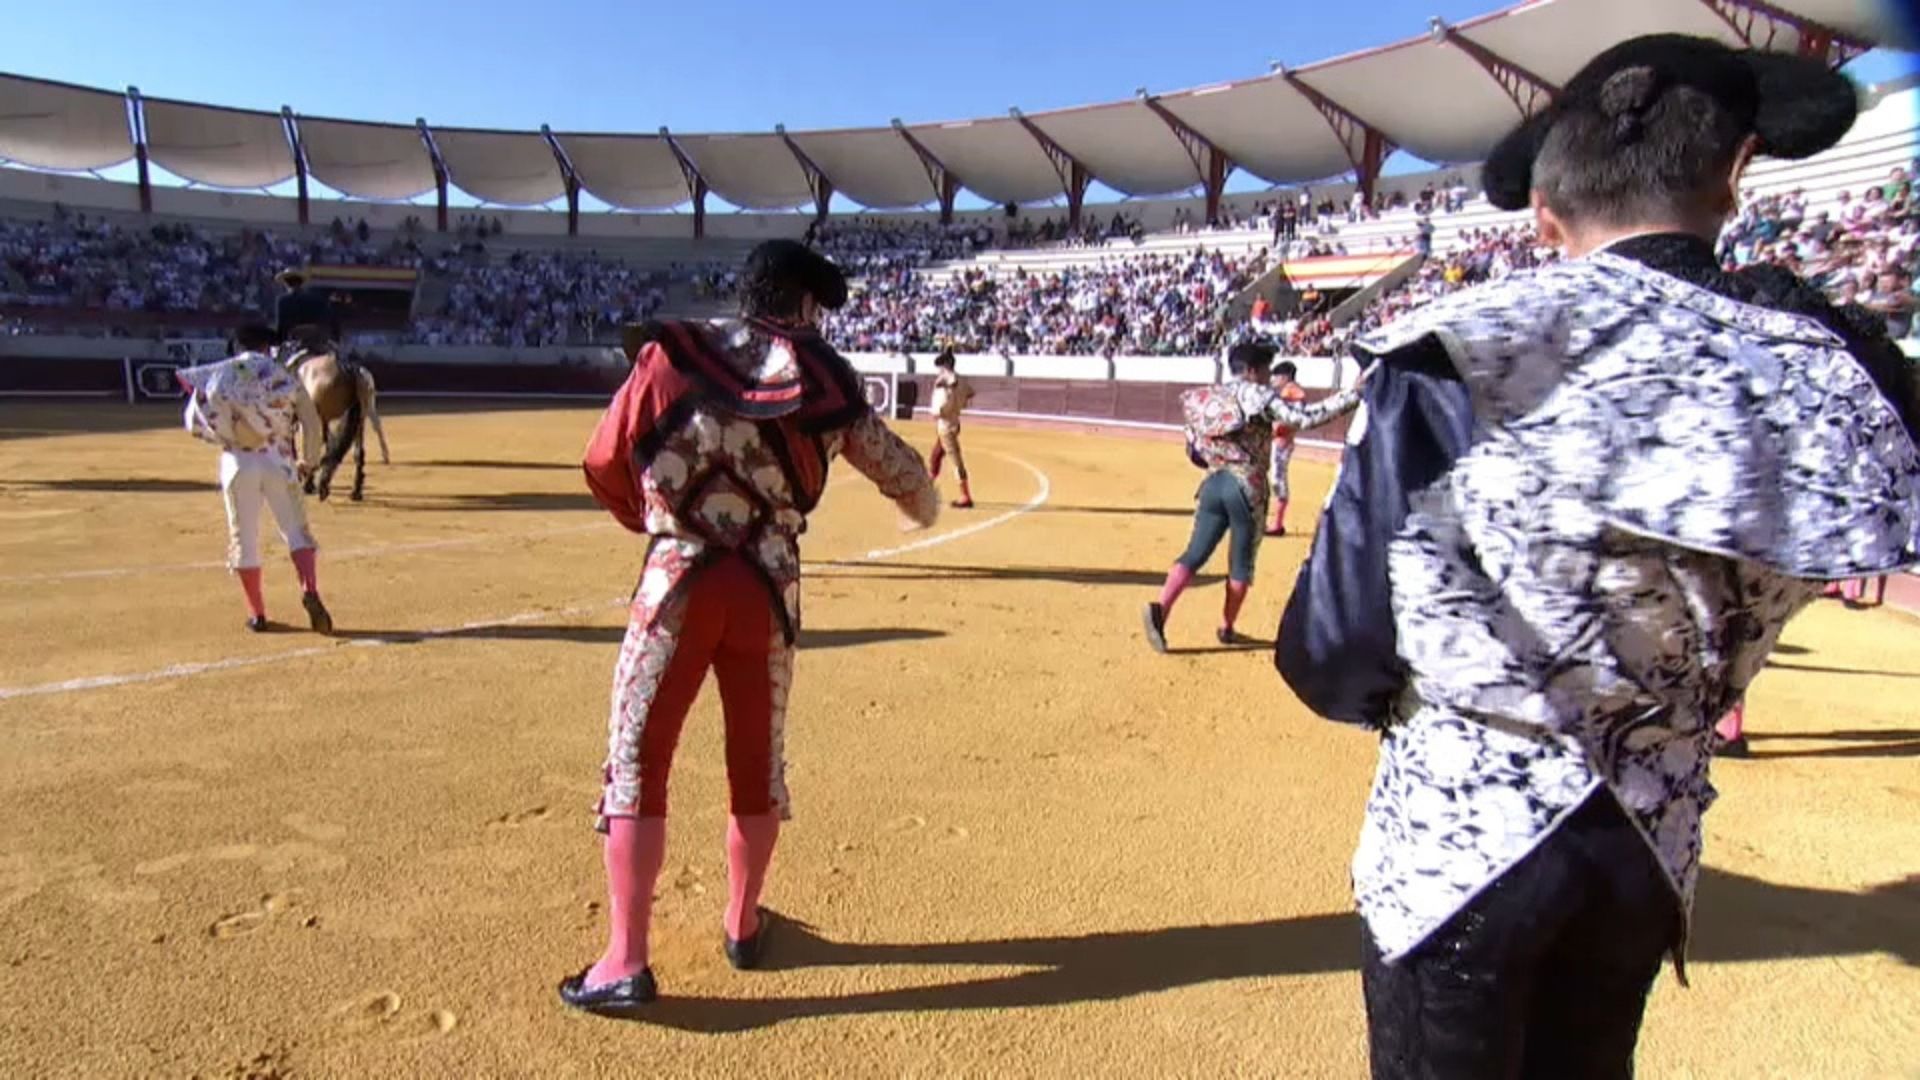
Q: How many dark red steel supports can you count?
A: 12